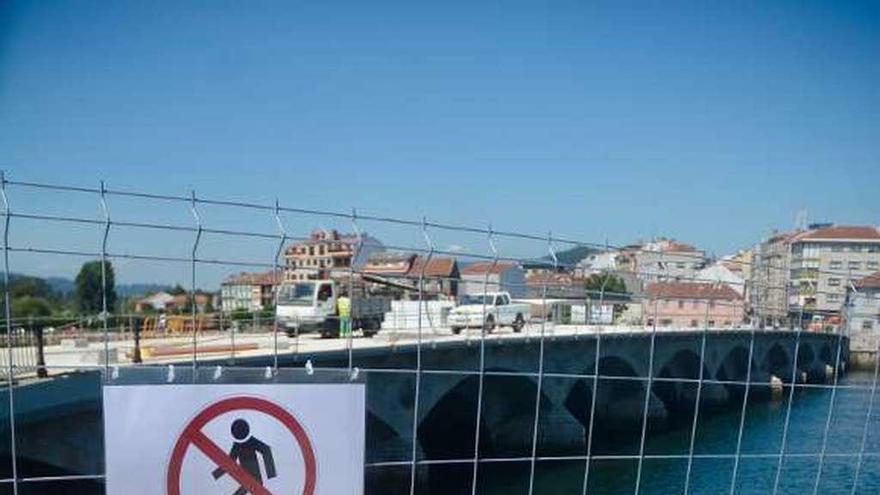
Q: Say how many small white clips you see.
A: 6